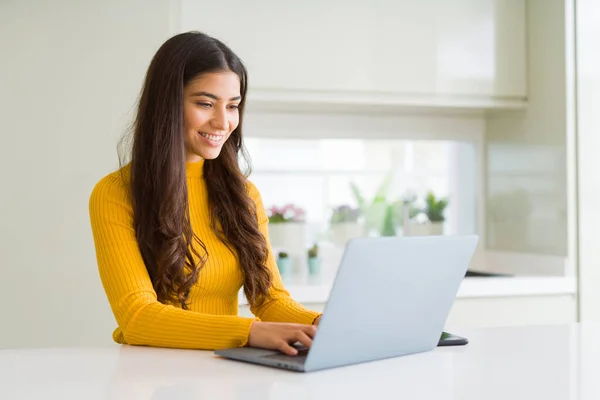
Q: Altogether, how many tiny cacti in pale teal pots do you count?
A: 2